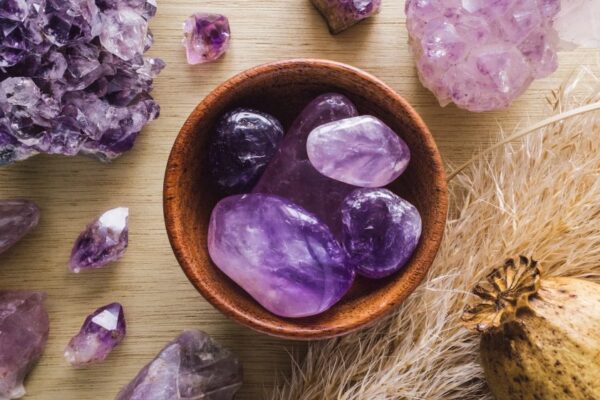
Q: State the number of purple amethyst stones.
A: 14